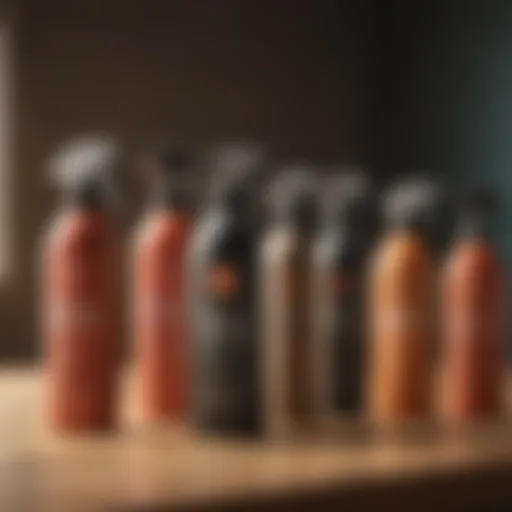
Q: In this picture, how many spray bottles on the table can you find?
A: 7